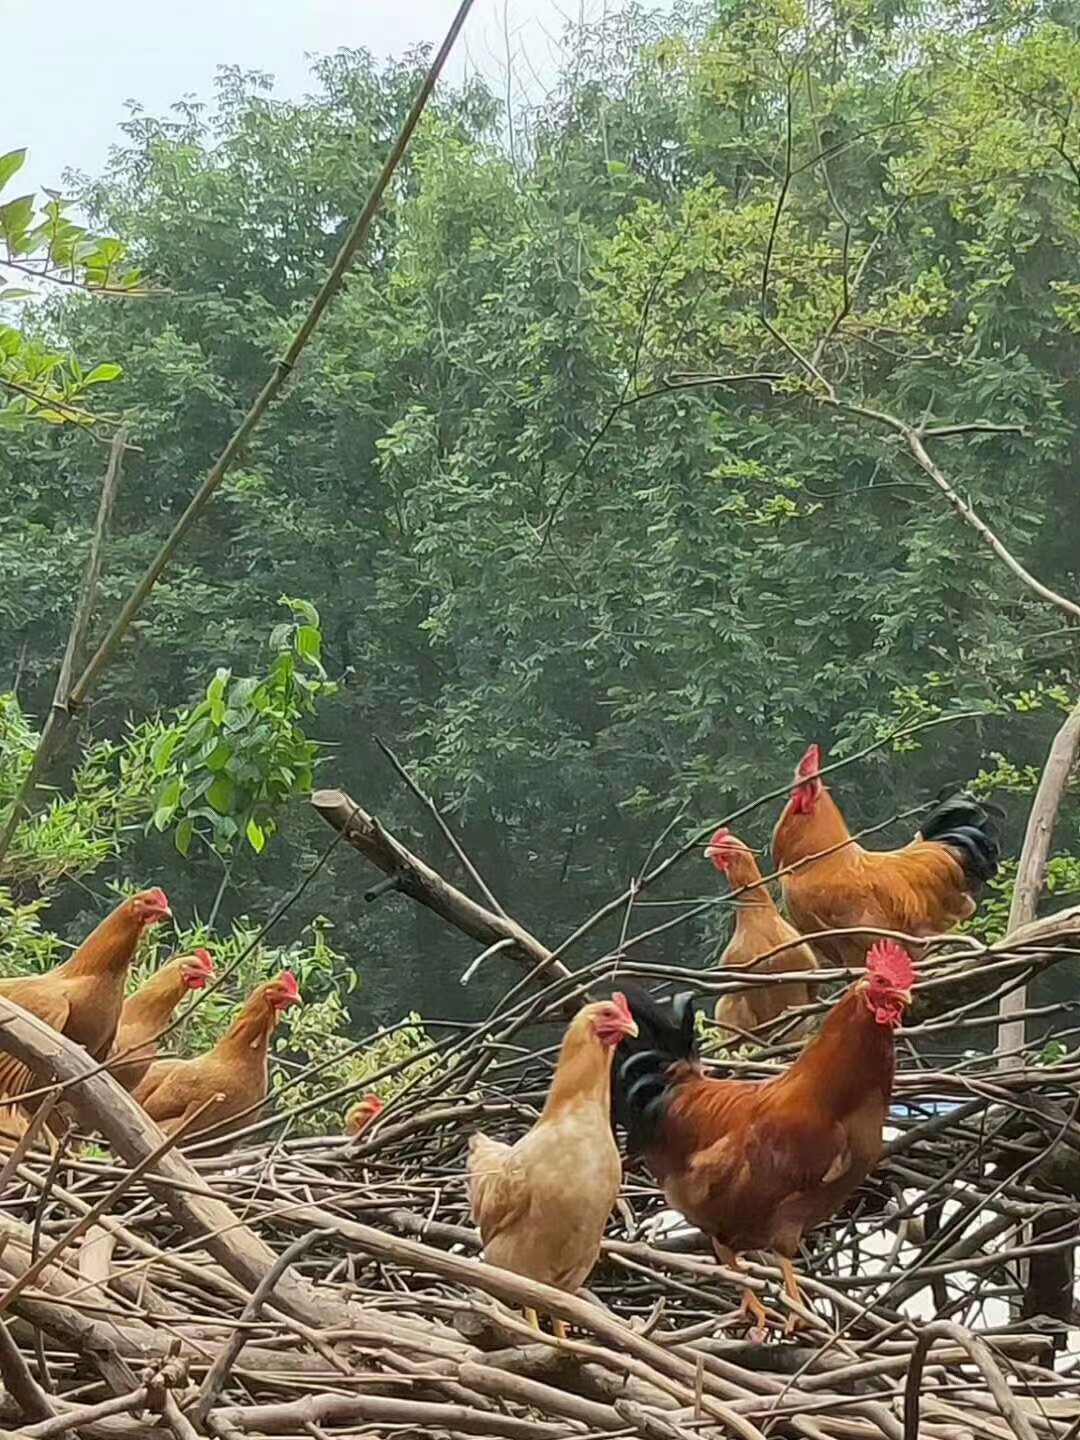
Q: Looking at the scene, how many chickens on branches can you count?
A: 8